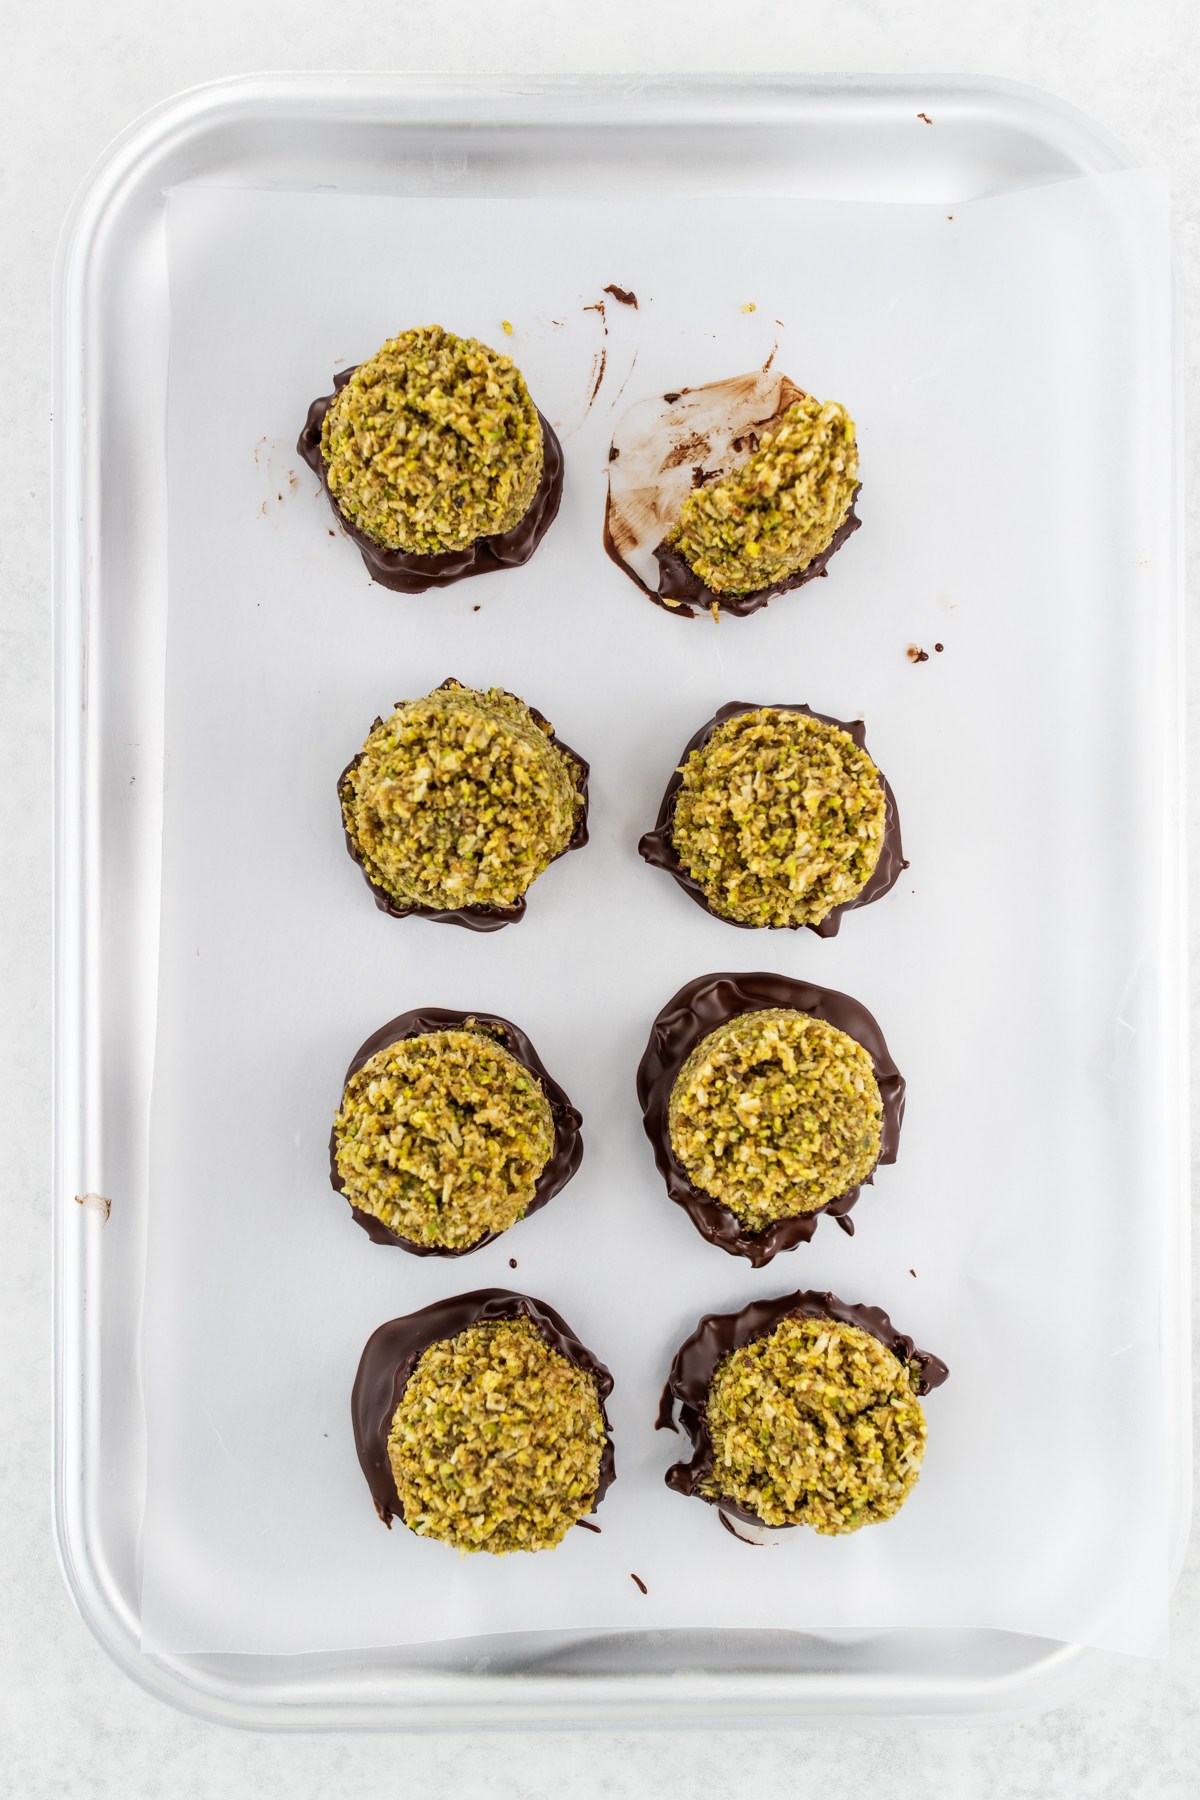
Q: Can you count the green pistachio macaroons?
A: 8